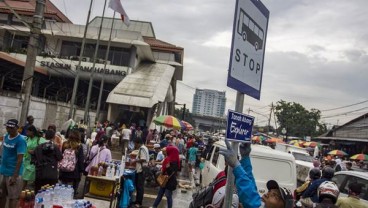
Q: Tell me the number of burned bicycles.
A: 0